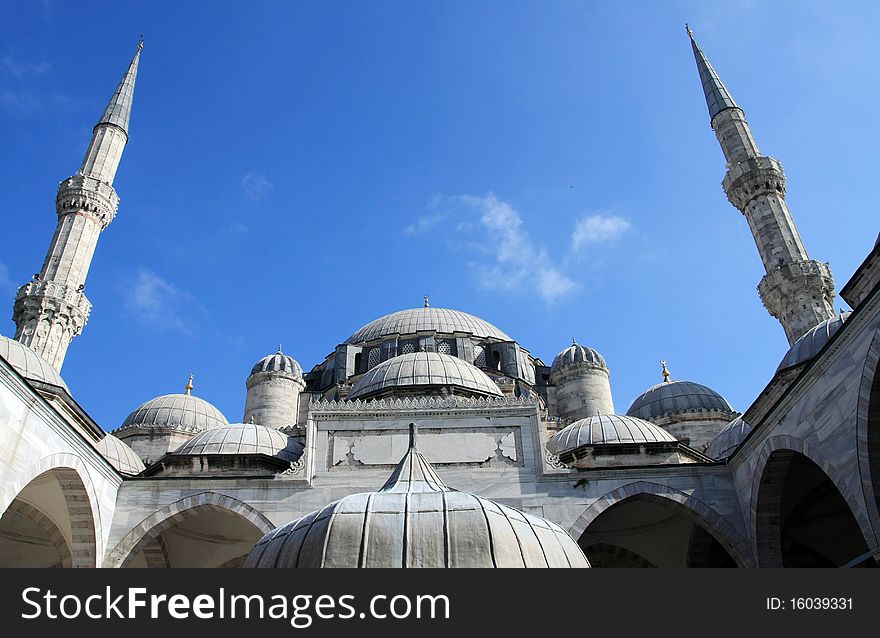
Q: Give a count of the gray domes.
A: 13